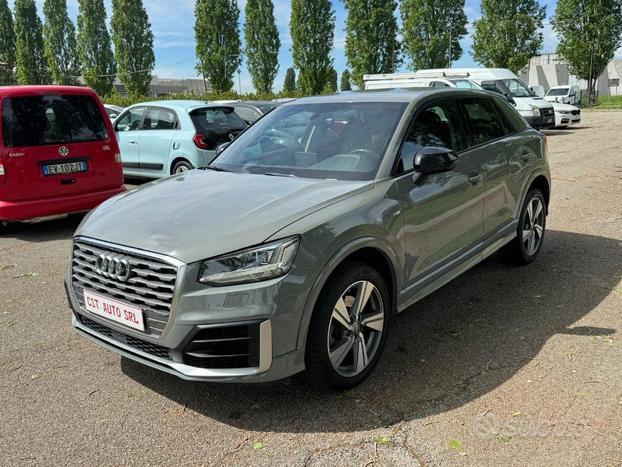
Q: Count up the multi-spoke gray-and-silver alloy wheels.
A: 2